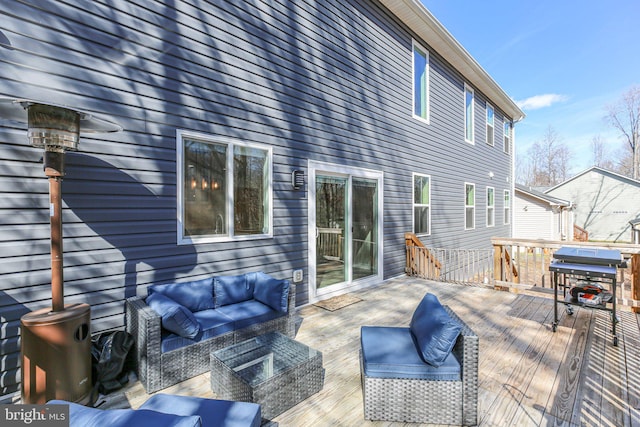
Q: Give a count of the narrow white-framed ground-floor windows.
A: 4